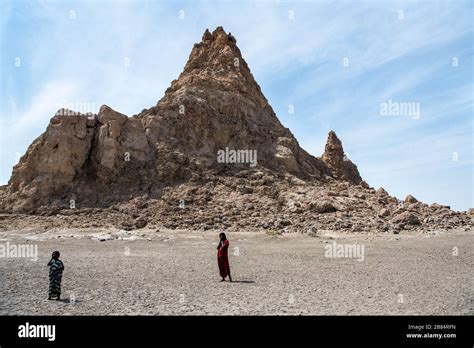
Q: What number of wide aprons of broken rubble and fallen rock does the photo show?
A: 1